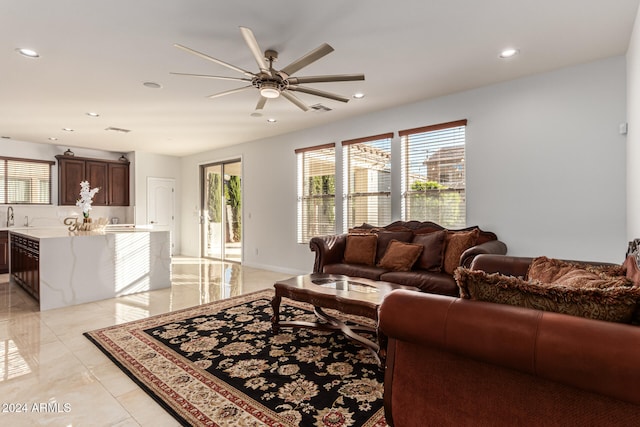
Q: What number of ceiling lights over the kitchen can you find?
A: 3